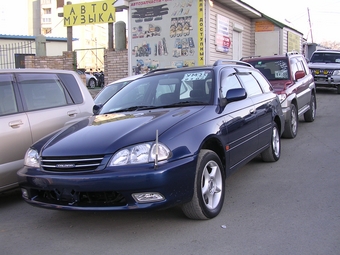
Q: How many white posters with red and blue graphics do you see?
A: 1